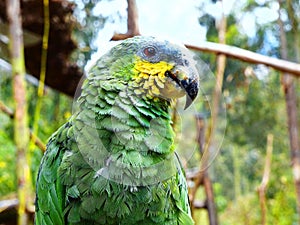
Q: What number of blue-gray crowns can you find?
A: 1